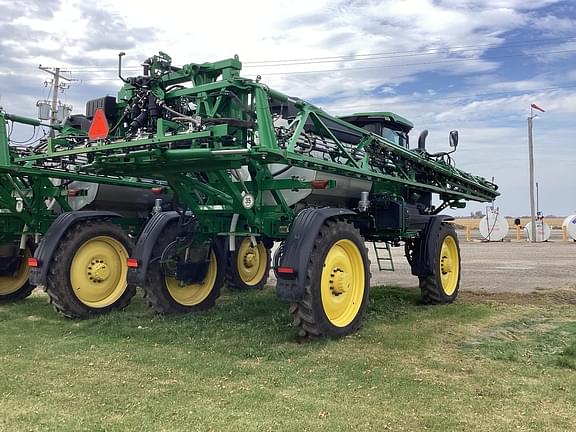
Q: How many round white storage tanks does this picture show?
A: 3